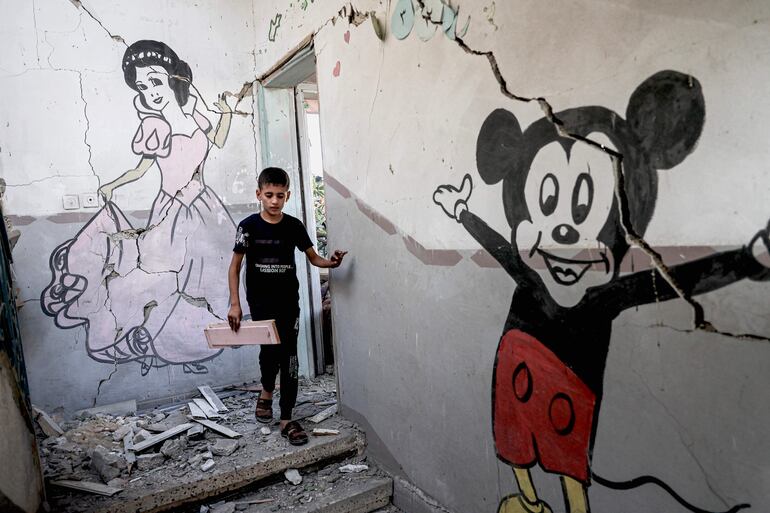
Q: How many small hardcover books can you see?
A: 0